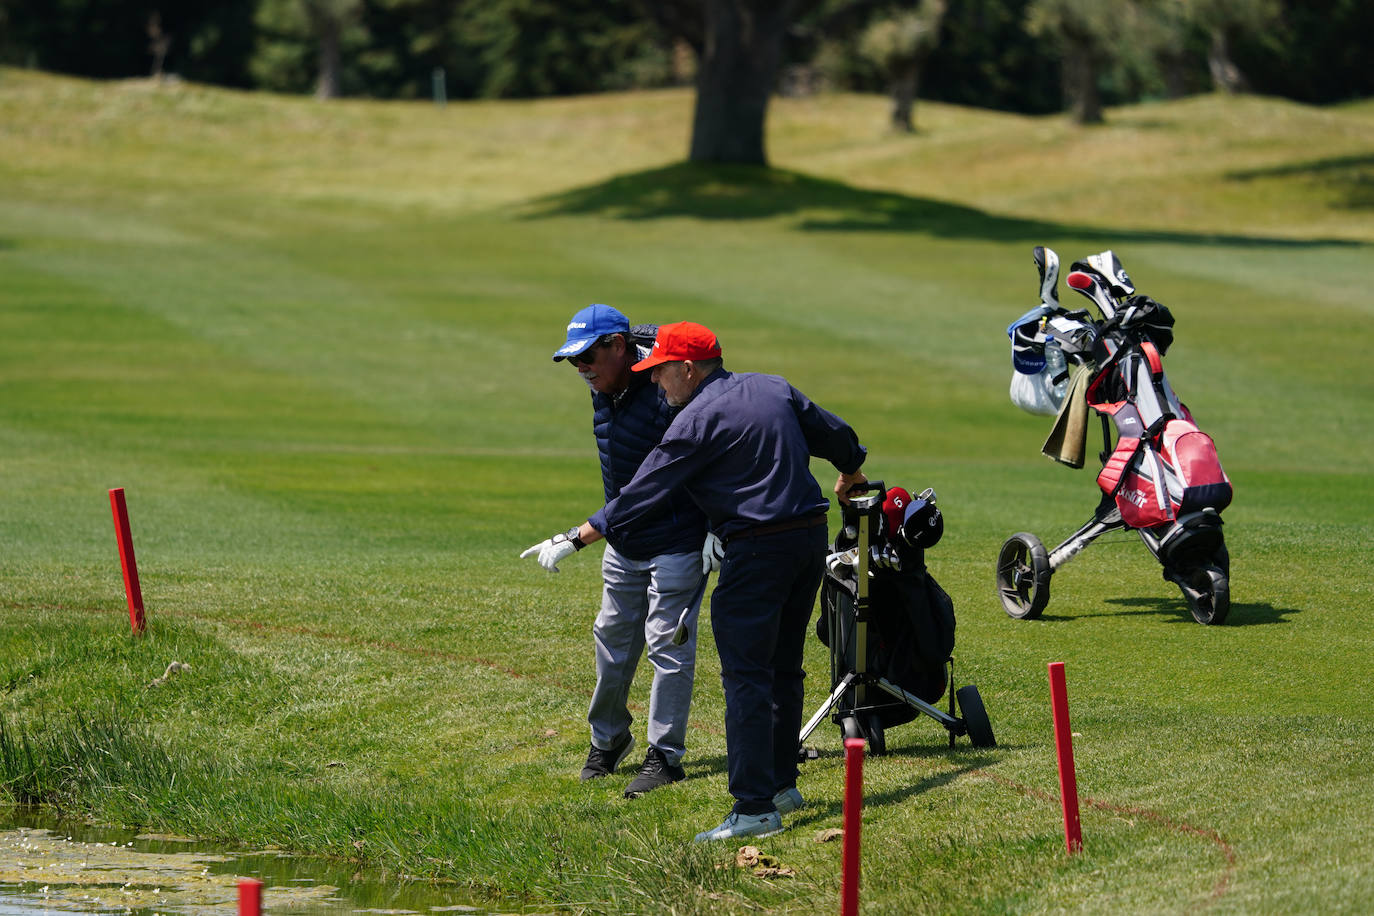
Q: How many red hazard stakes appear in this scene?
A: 4